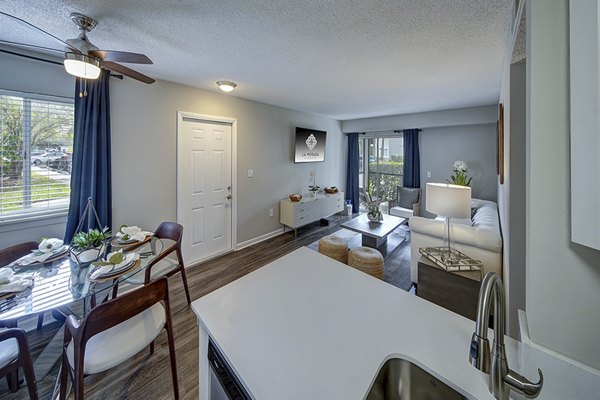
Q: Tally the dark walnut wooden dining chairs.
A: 4